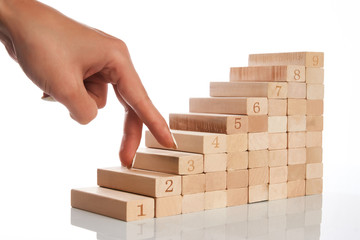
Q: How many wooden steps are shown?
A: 9